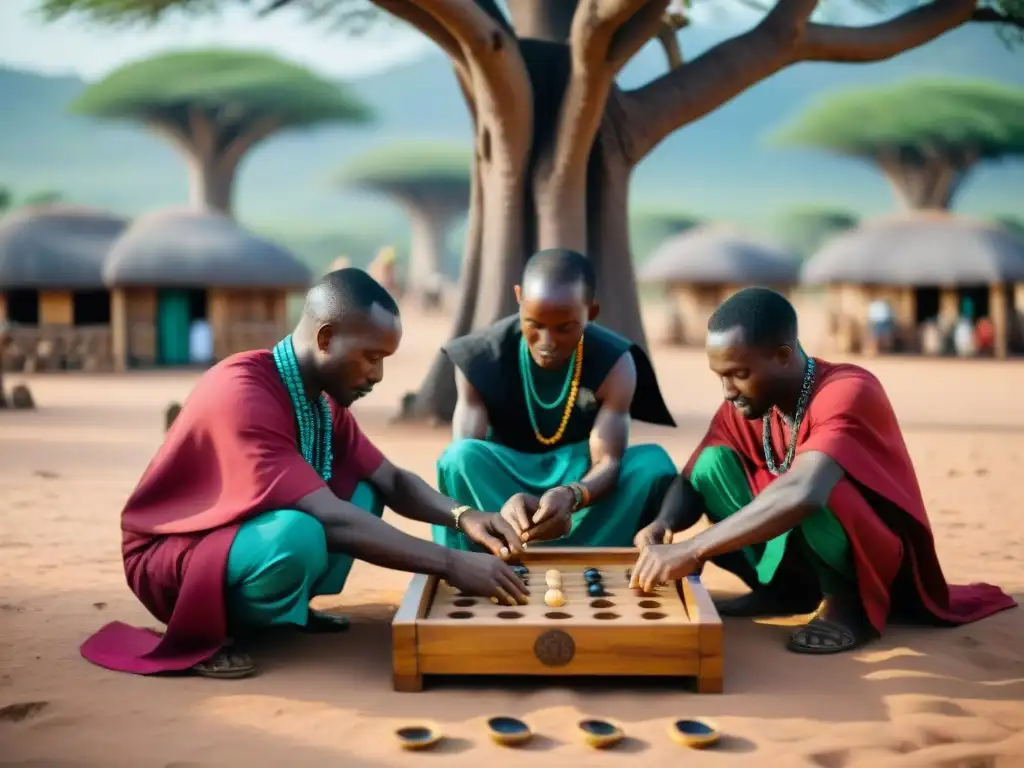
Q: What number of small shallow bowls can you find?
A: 4